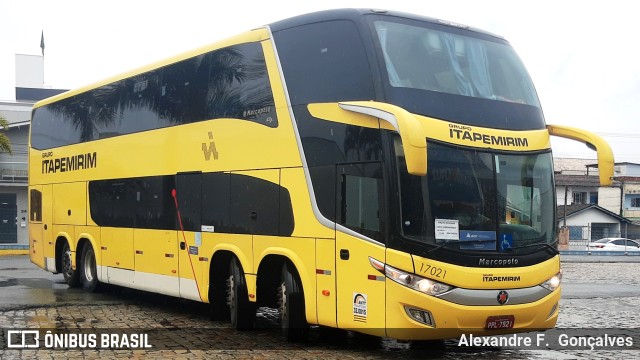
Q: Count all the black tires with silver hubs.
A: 4